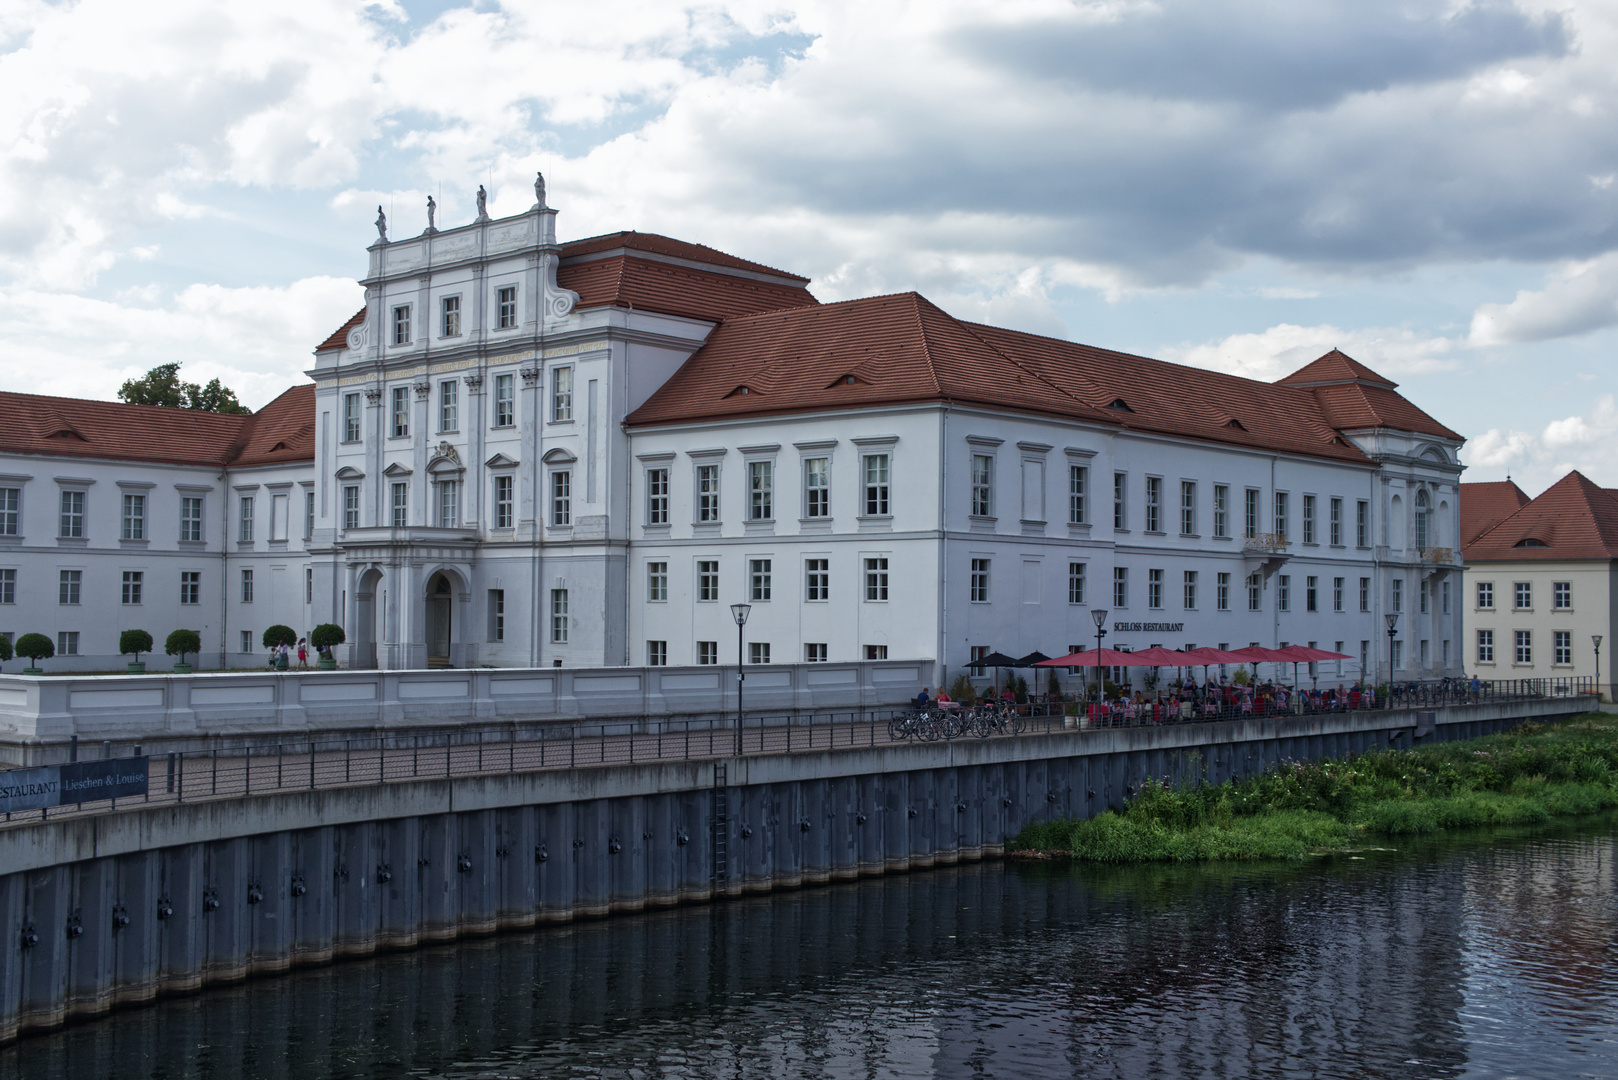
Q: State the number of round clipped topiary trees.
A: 6